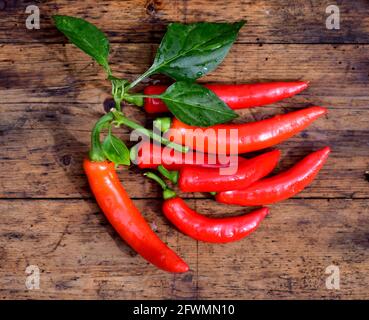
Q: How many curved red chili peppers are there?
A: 7